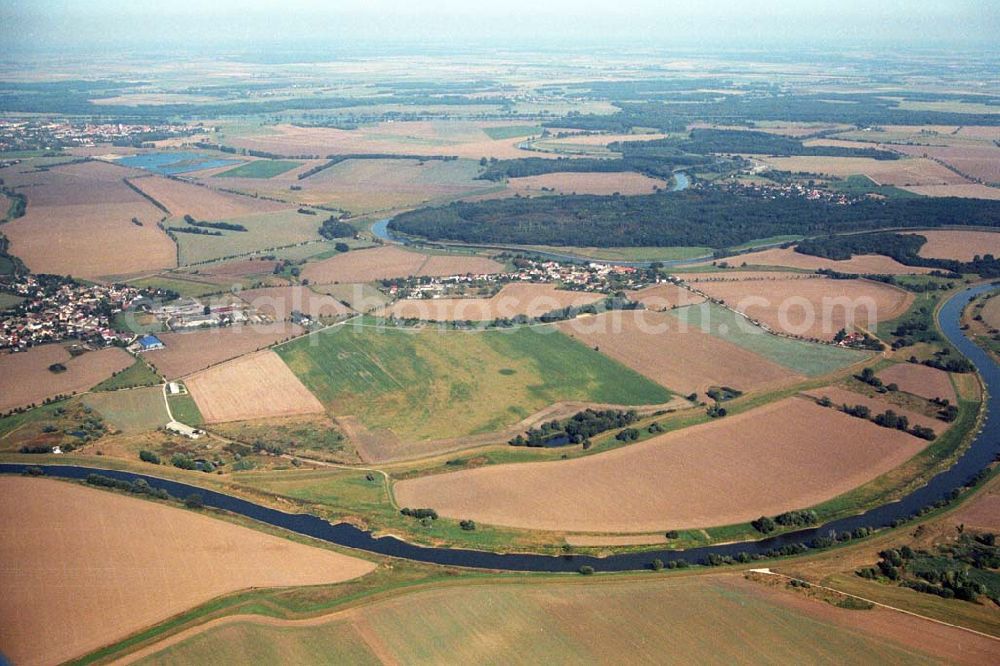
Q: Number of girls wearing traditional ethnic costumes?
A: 0